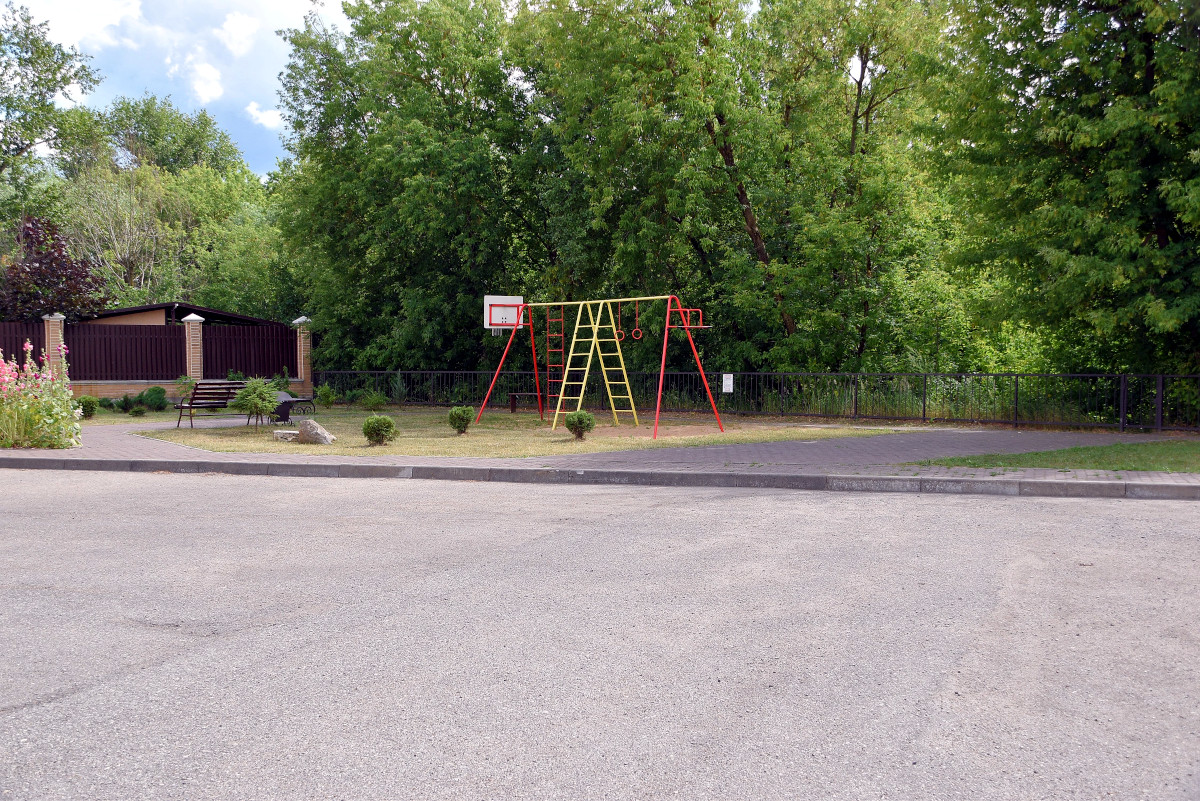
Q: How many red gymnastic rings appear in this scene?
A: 2